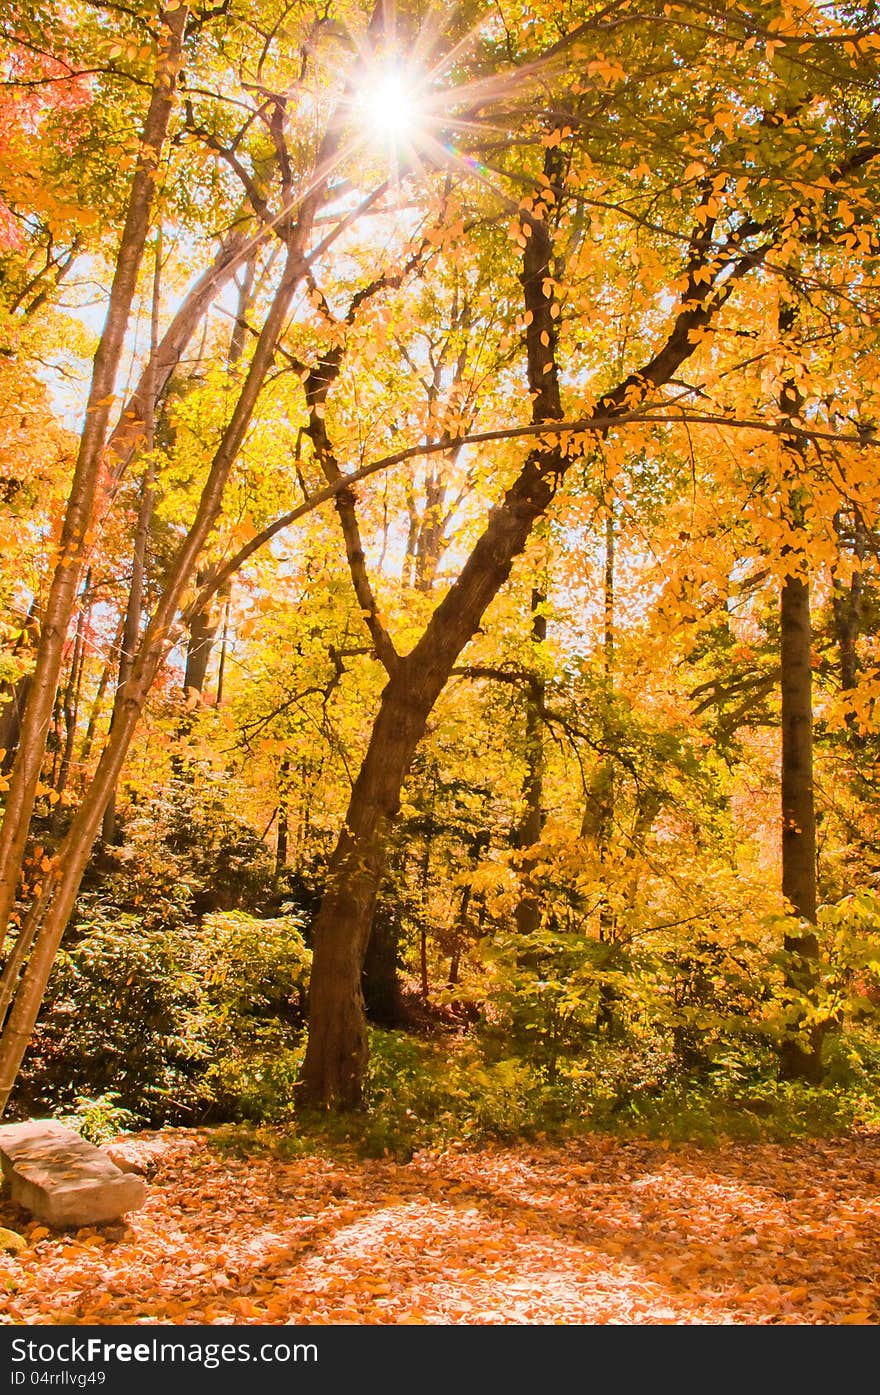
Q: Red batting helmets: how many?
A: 0